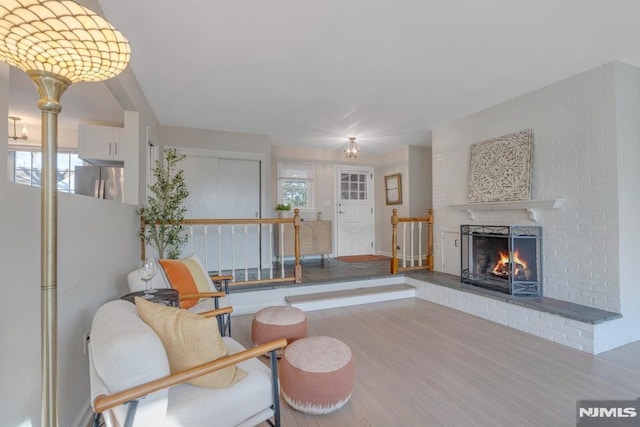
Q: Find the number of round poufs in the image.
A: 2